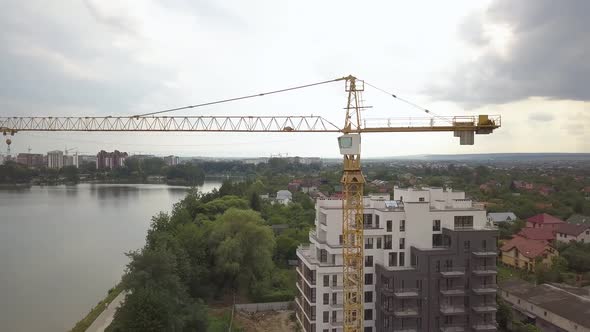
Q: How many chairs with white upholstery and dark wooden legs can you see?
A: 0